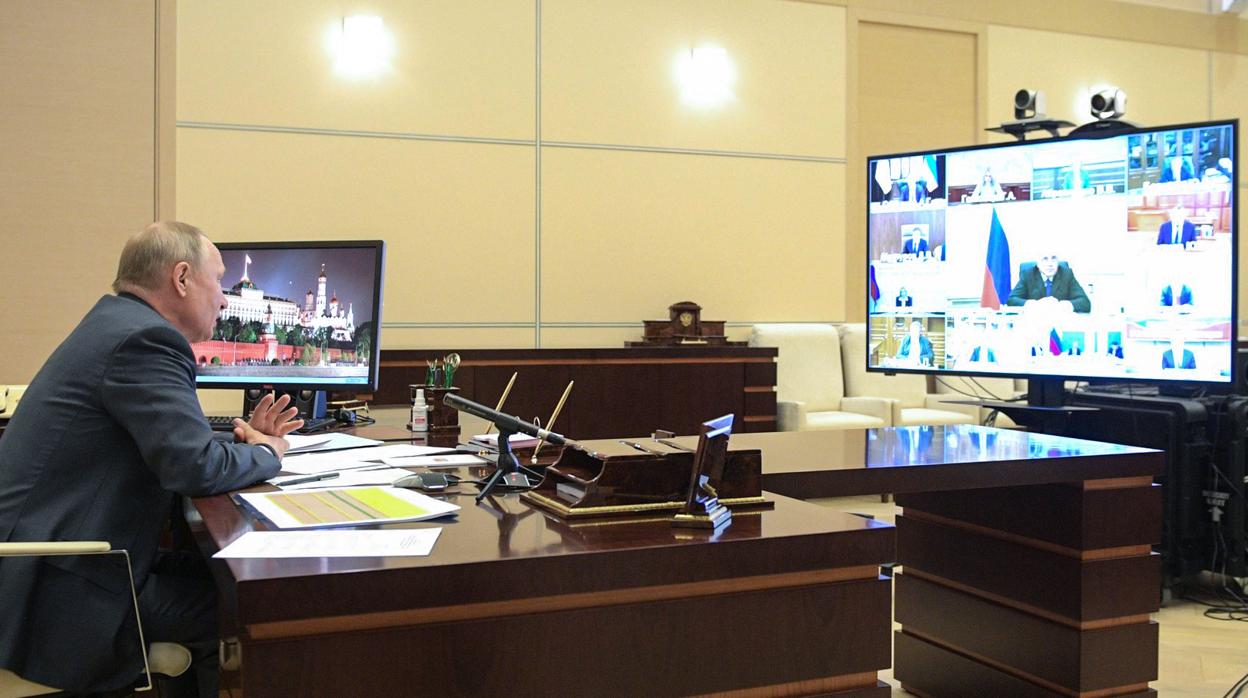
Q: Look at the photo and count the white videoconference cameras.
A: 2